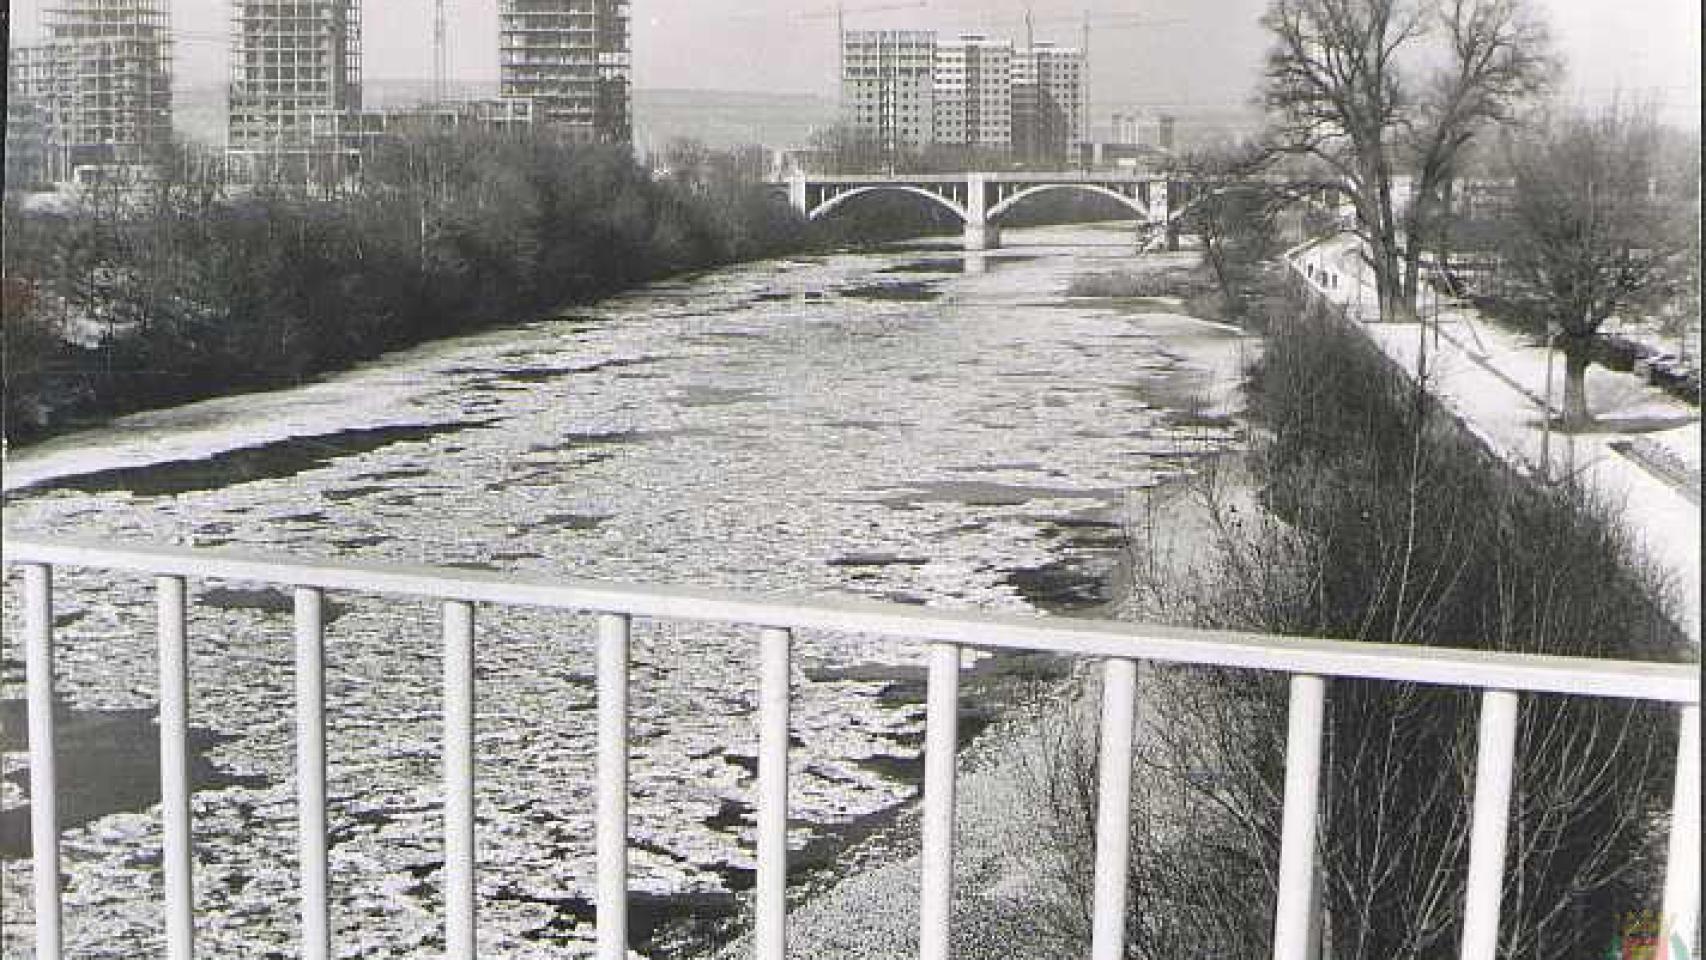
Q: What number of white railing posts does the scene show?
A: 11